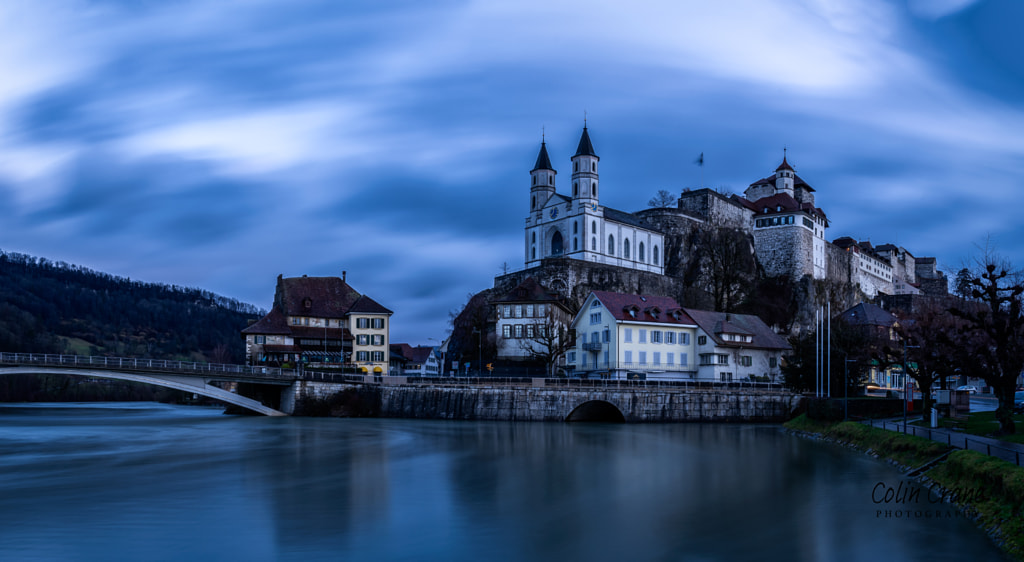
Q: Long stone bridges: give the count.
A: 1